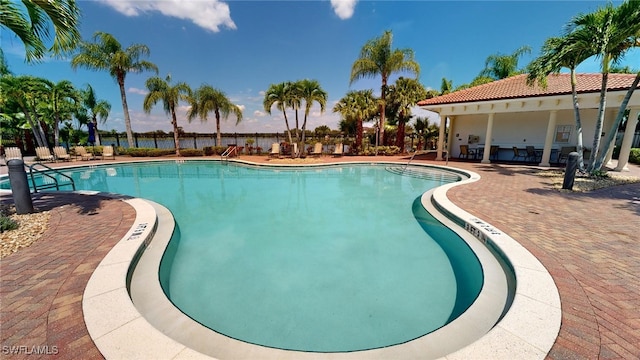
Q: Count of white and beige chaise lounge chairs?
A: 9